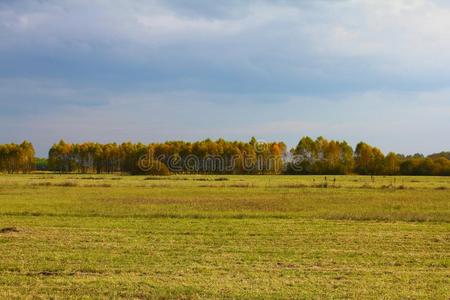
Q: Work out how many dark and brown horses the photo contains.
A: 0